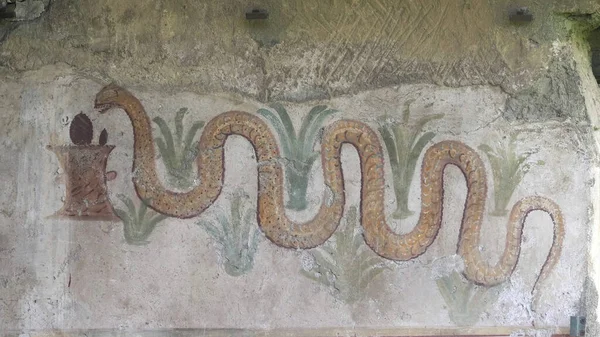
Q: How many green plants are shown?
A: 8